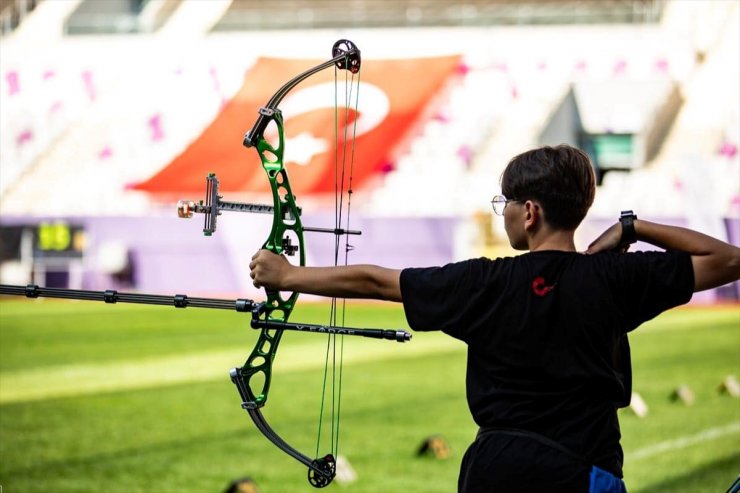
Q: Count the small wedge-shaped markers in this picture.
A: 6